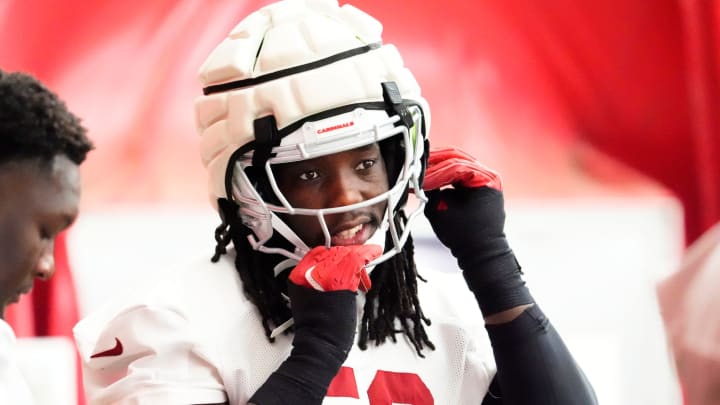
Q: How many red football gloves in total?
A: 2